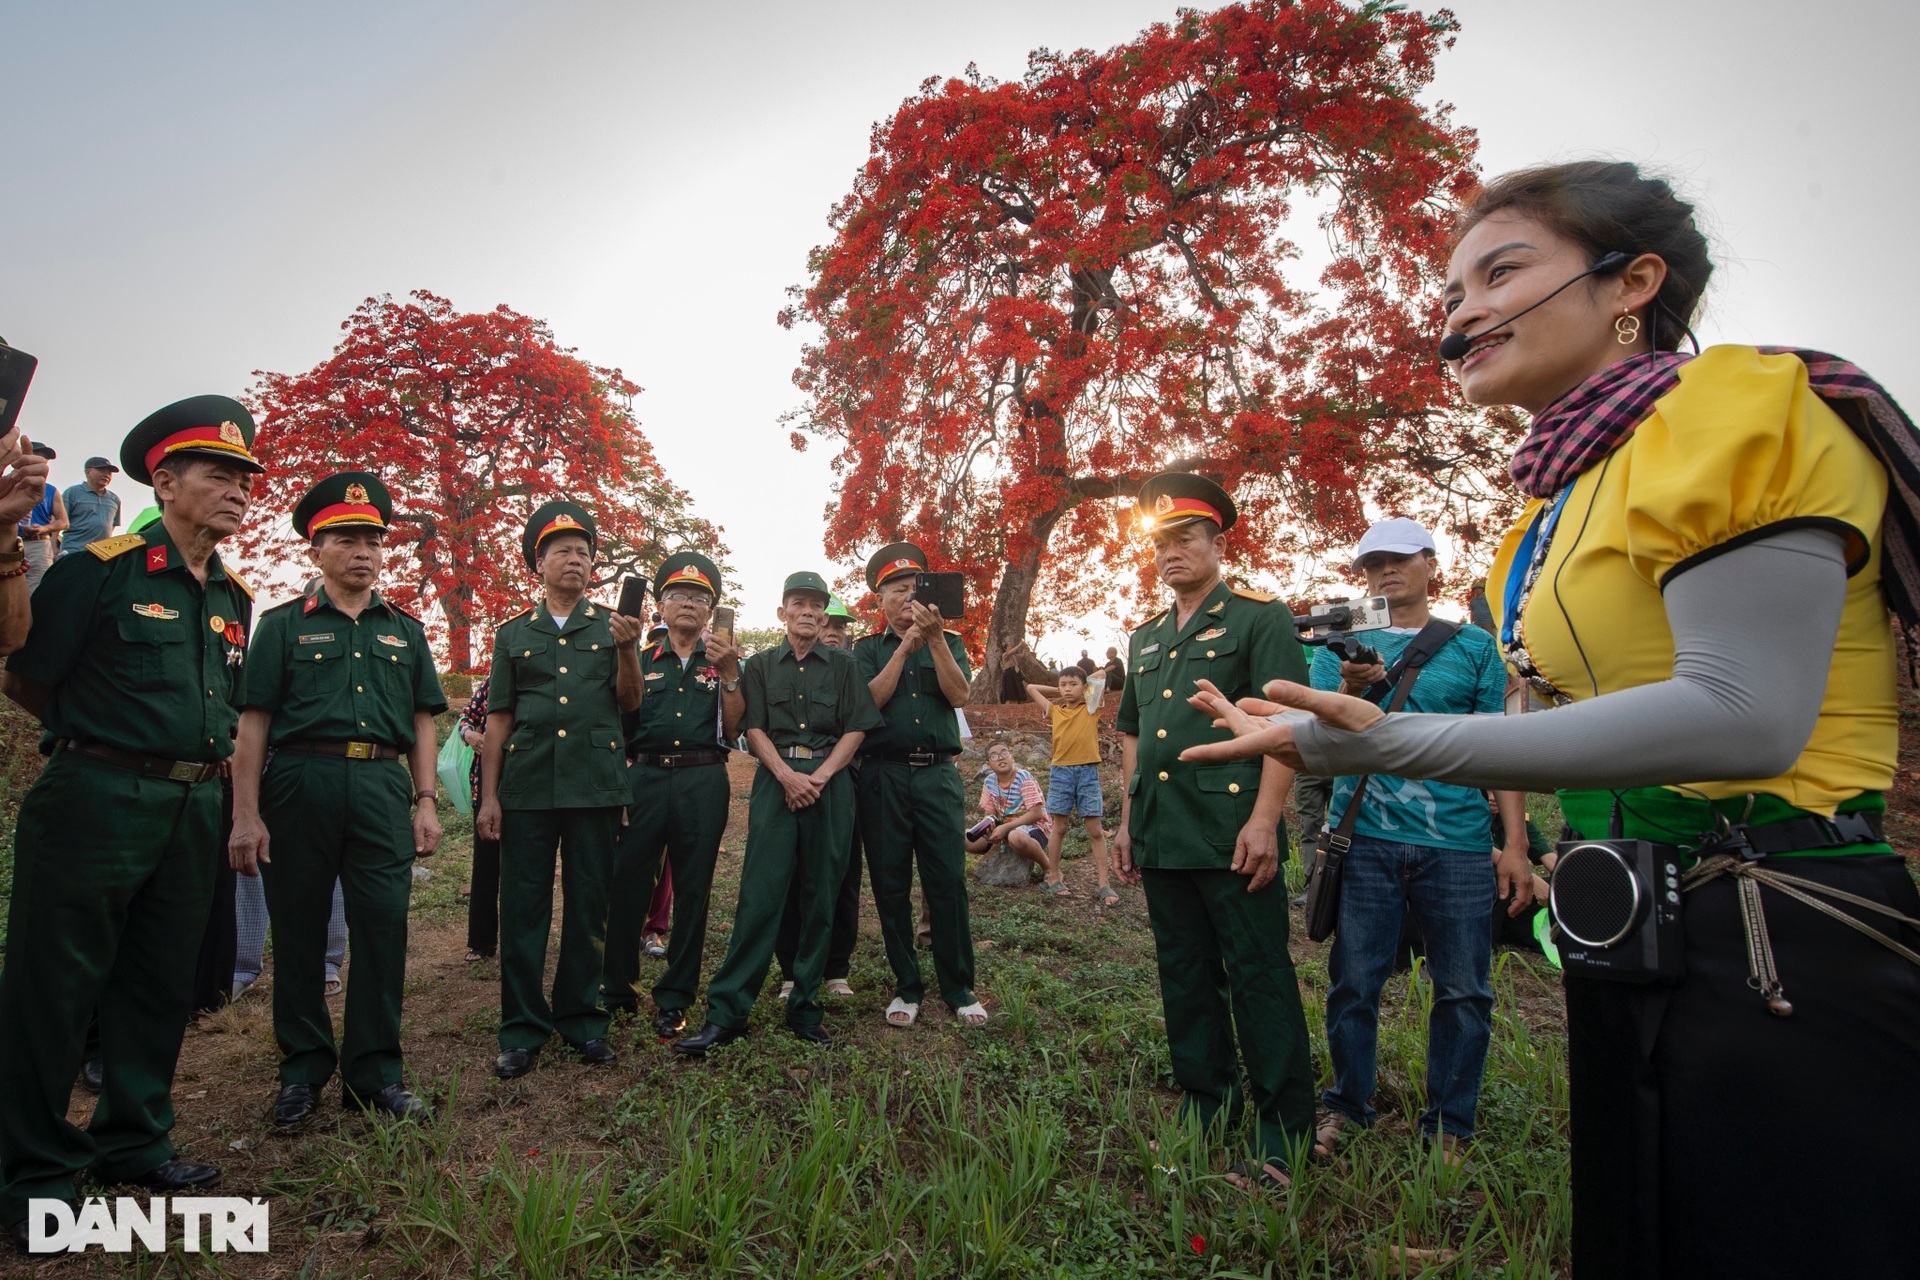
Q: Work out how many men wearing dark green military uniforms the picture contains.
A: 7